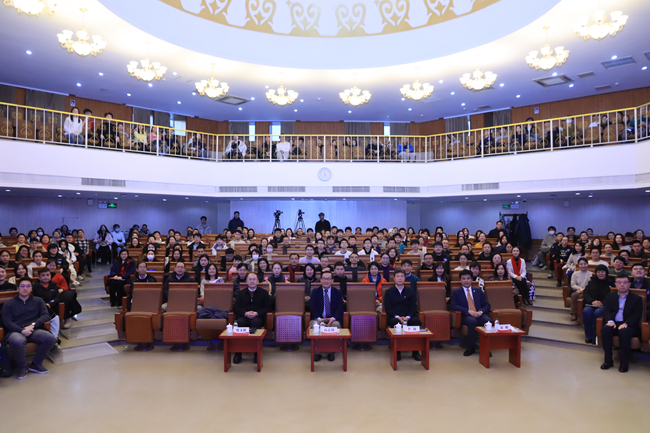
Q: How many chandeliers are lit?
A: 10